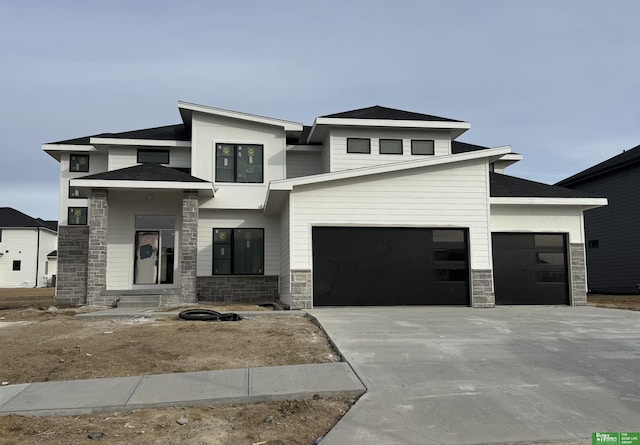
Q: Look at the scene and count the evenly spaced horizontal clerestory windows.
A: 3